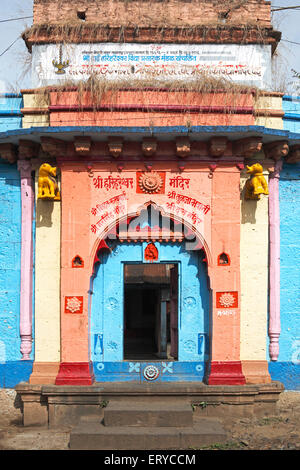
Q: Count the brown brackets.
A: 11